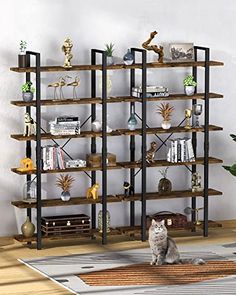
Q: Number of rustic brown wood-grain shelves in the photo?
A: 12